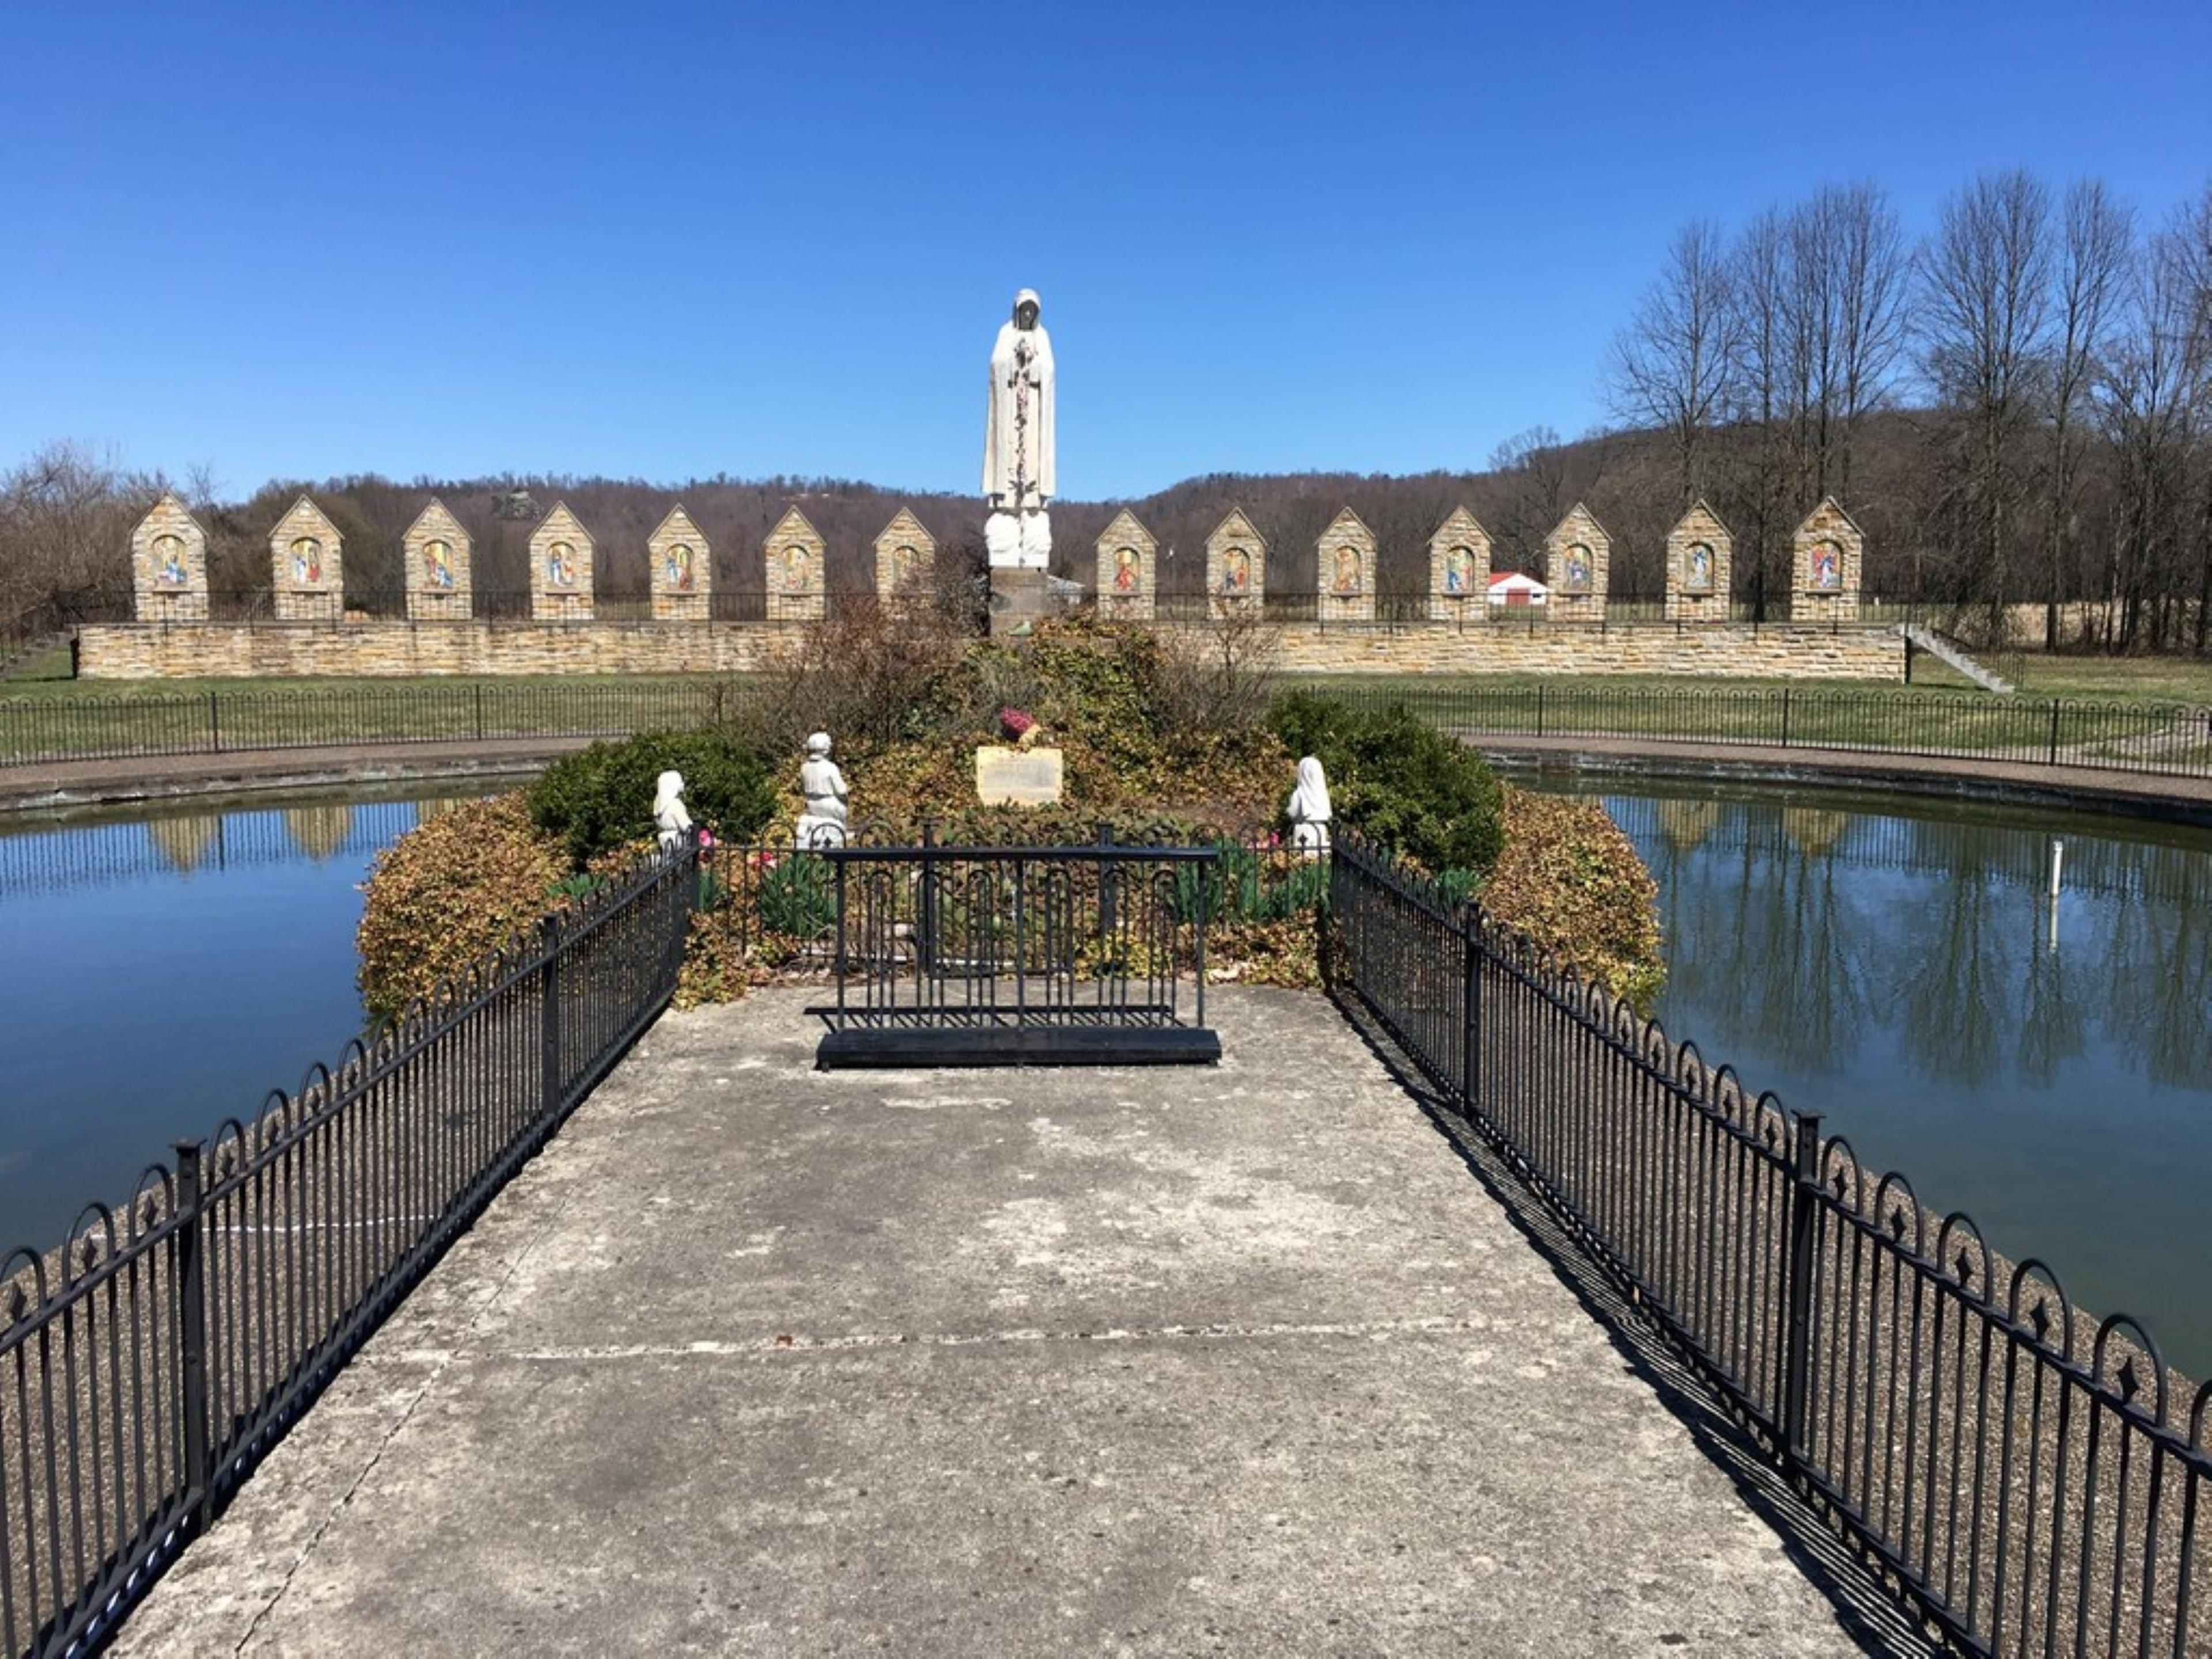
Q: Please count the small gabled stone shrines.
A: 14